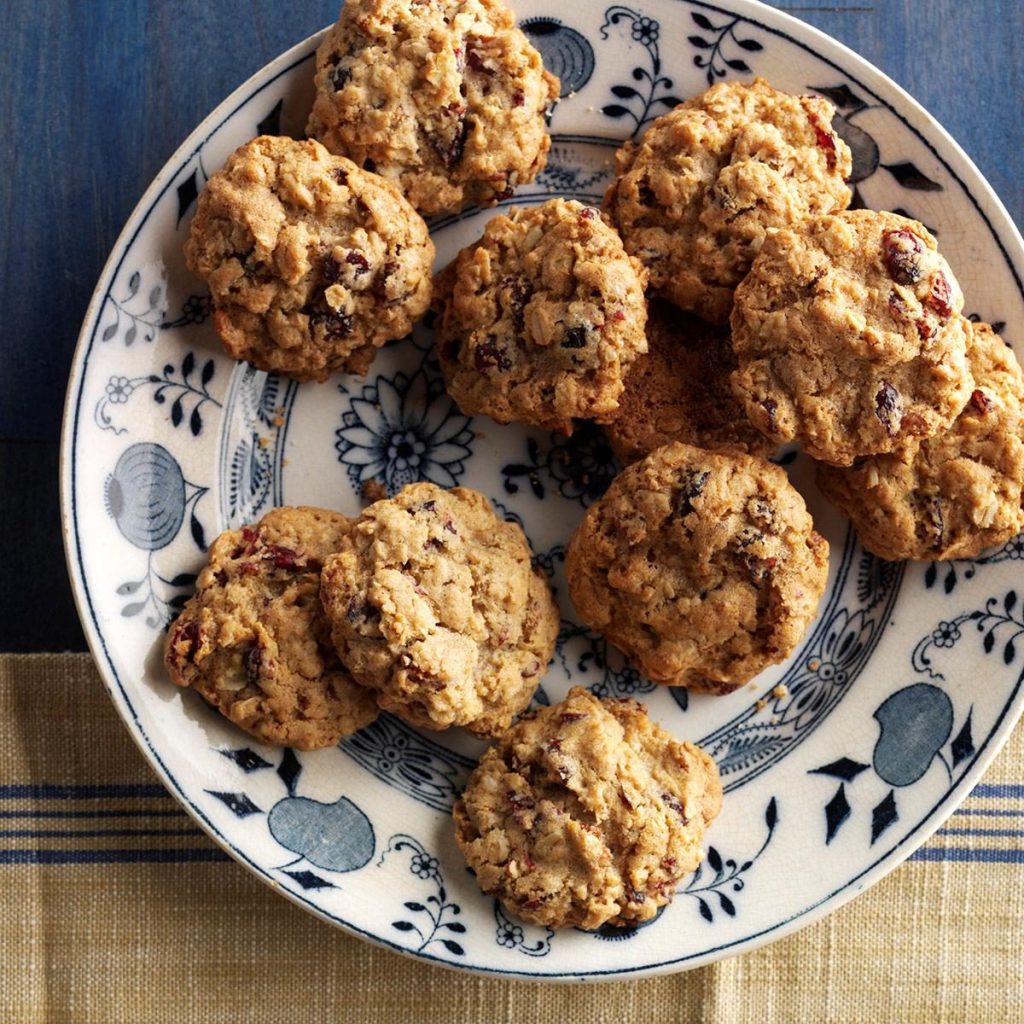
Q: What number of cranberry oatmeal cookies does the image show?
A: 11